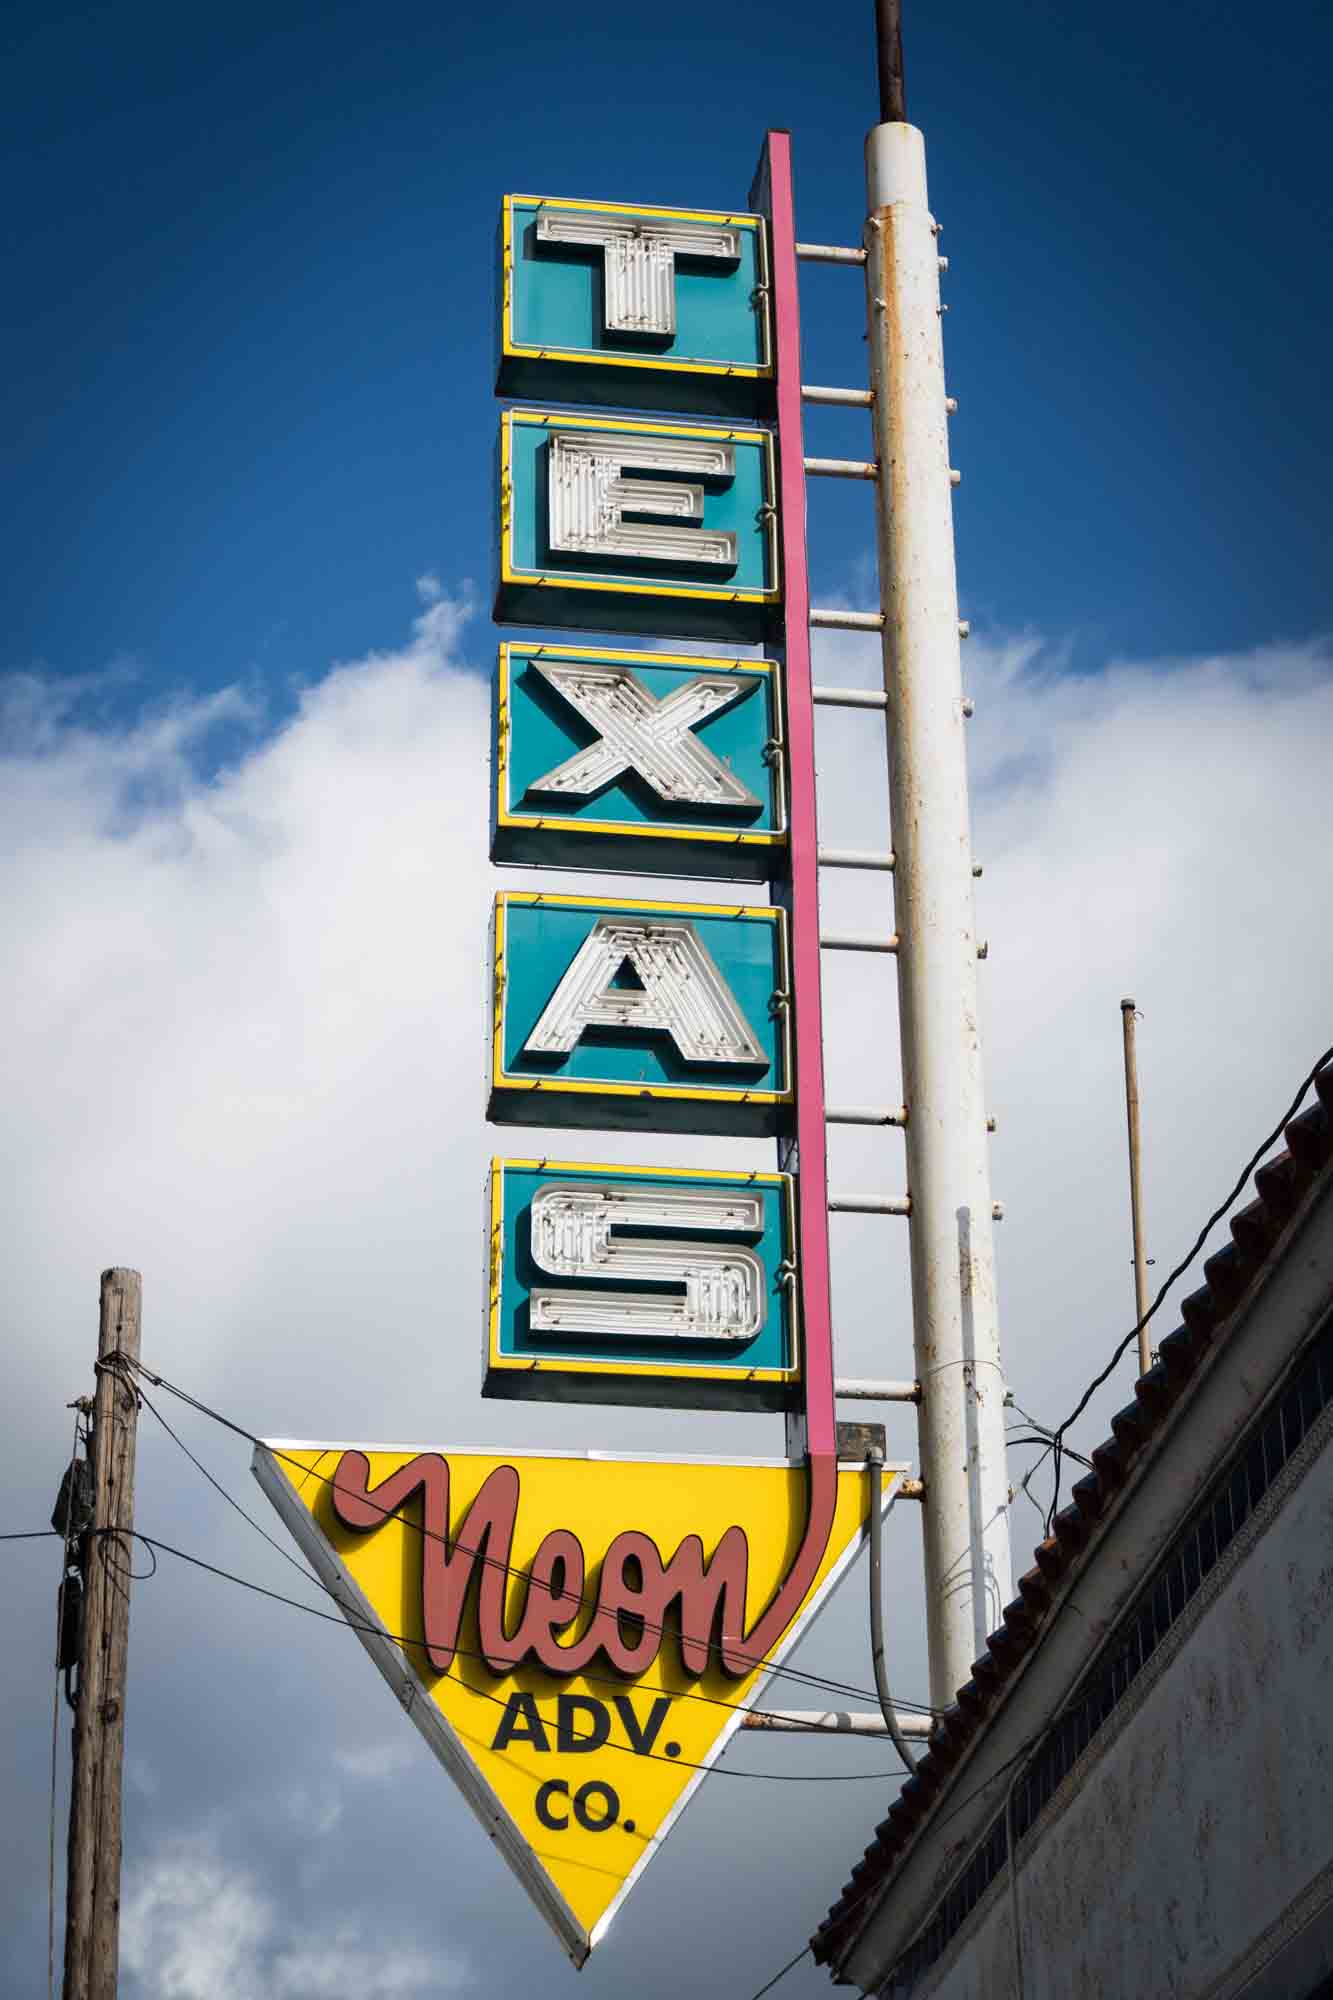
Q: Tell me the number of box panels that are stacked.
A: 5